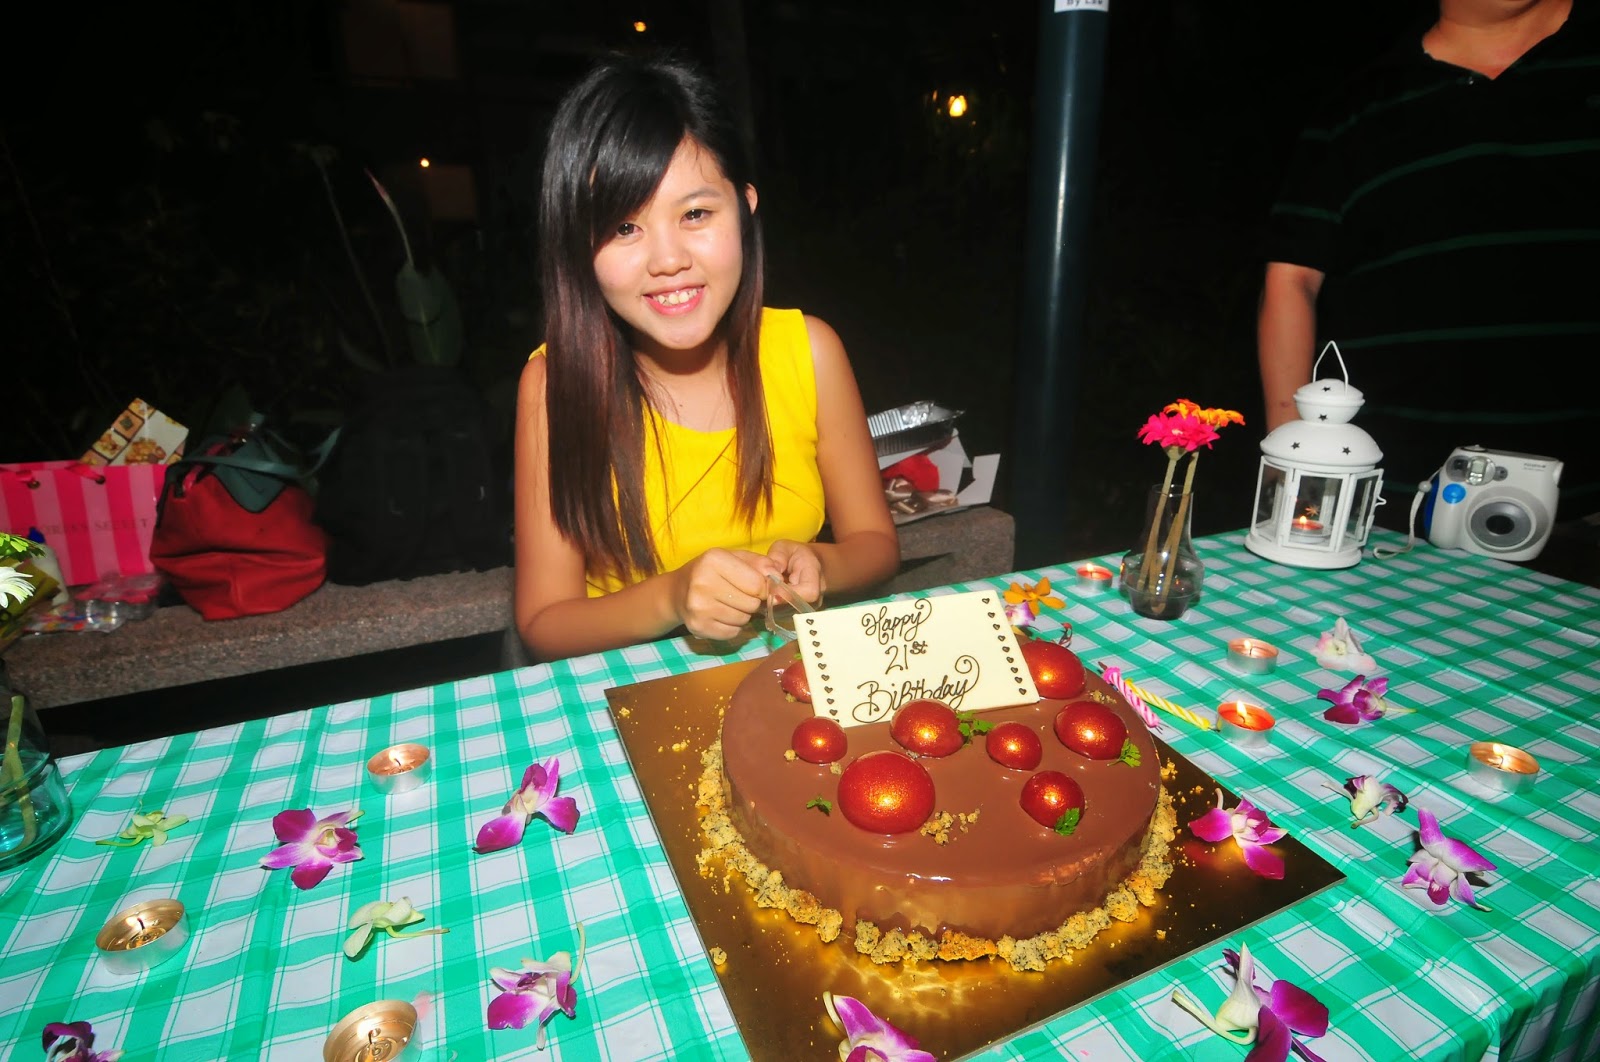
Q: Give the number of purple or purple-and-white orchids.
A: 11